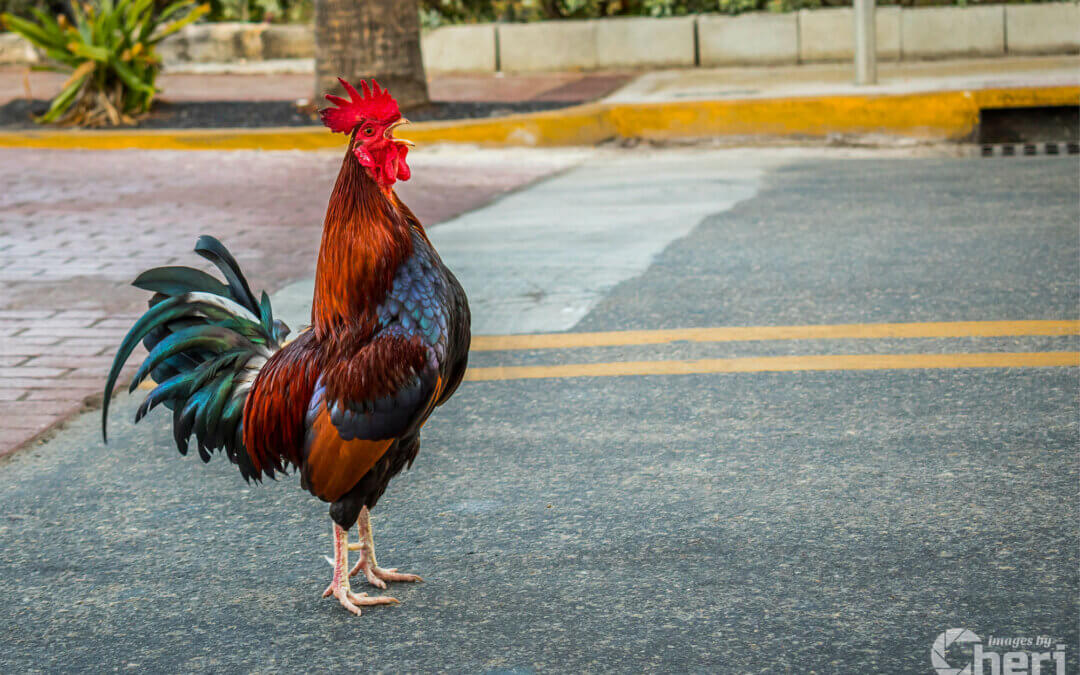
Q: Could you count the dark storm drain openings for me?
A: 1